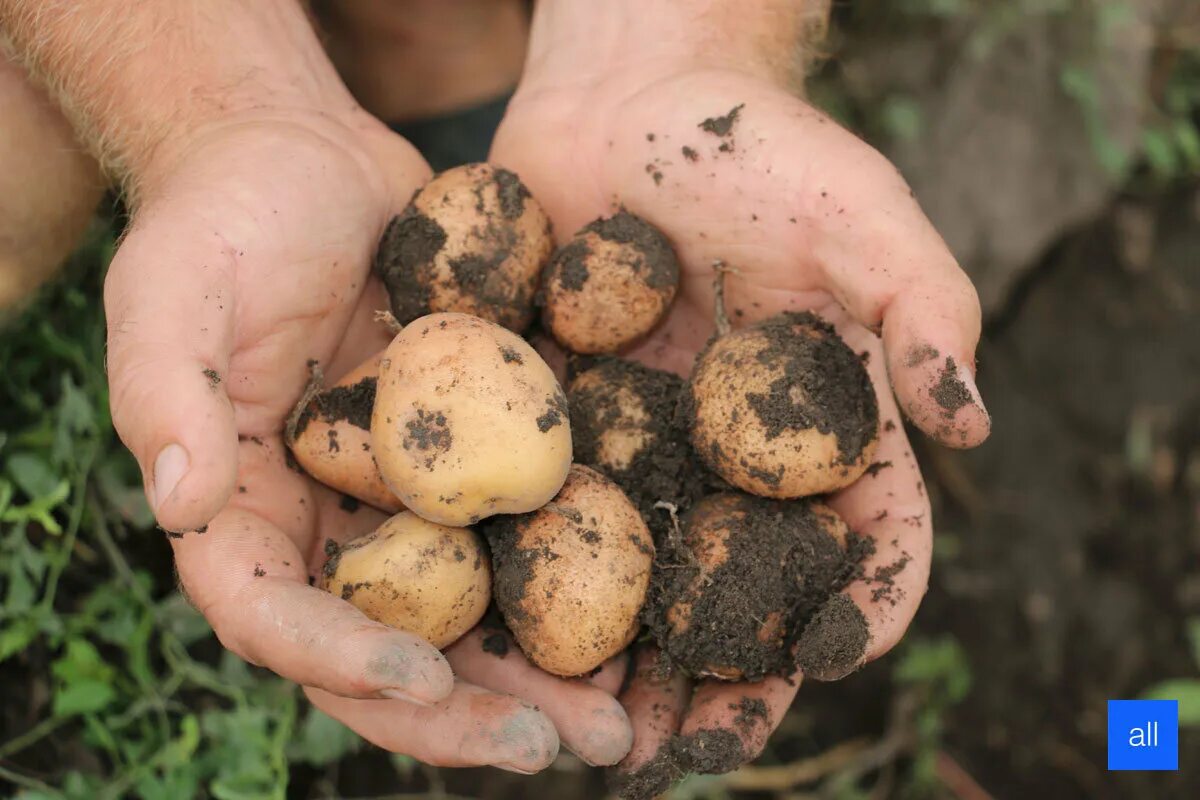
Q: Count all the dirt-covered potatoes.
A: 9